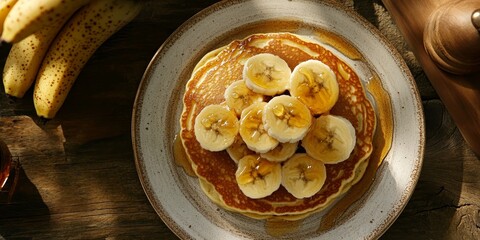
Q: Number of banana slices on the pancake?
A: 11